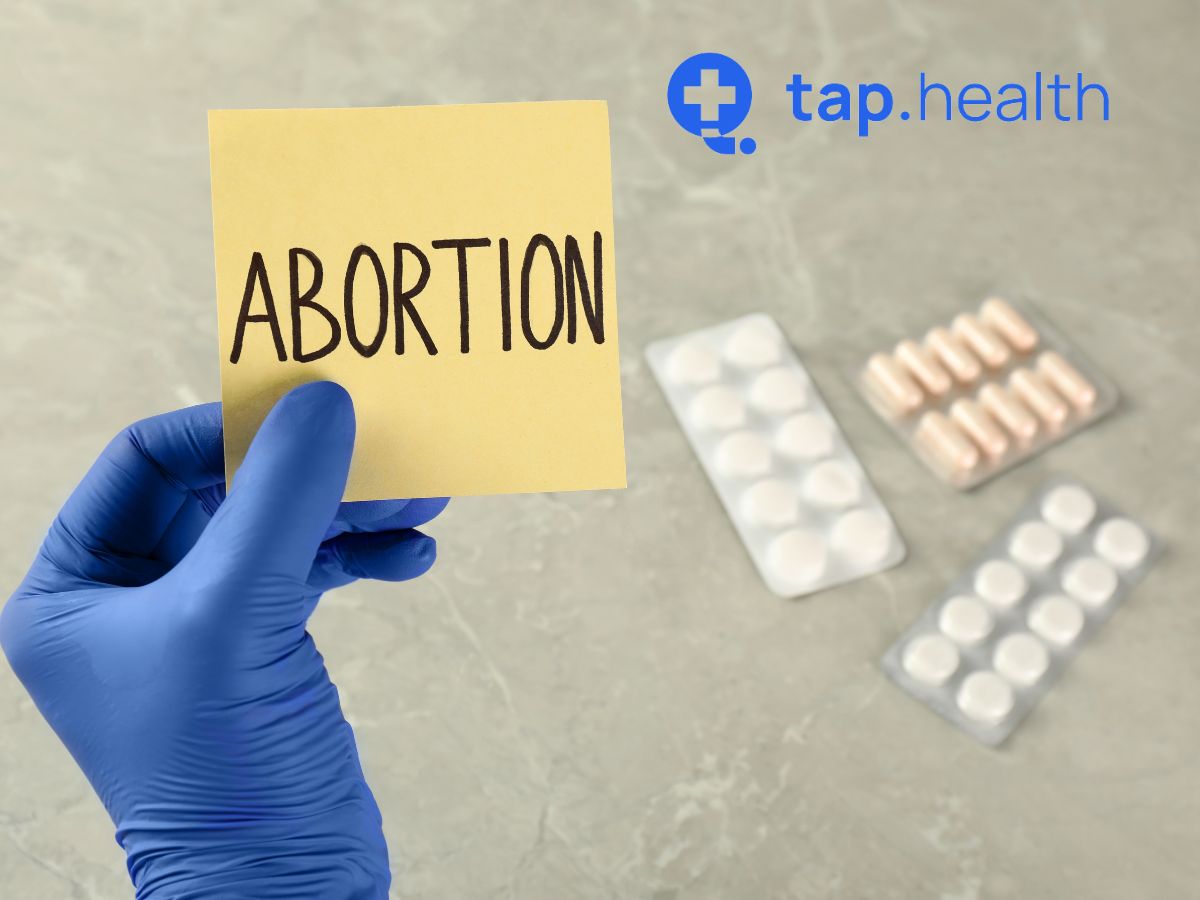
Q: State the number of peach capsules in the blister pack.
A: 10